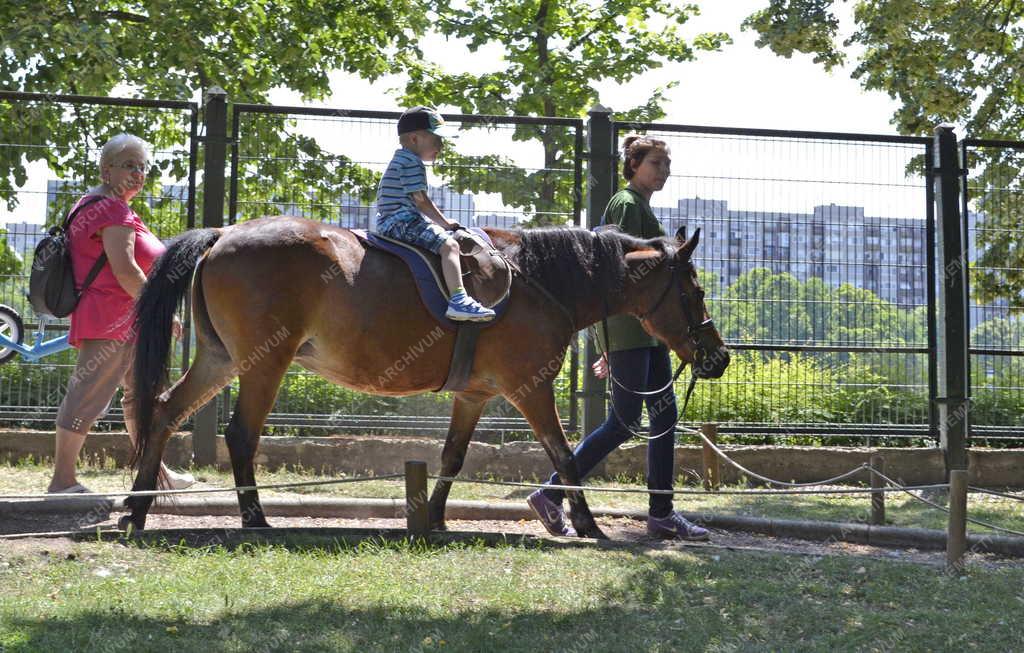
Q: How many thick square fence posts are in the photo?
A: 3